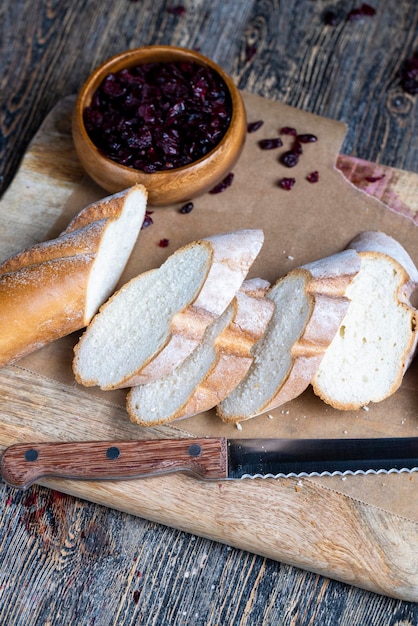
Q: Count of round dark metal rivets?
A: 3